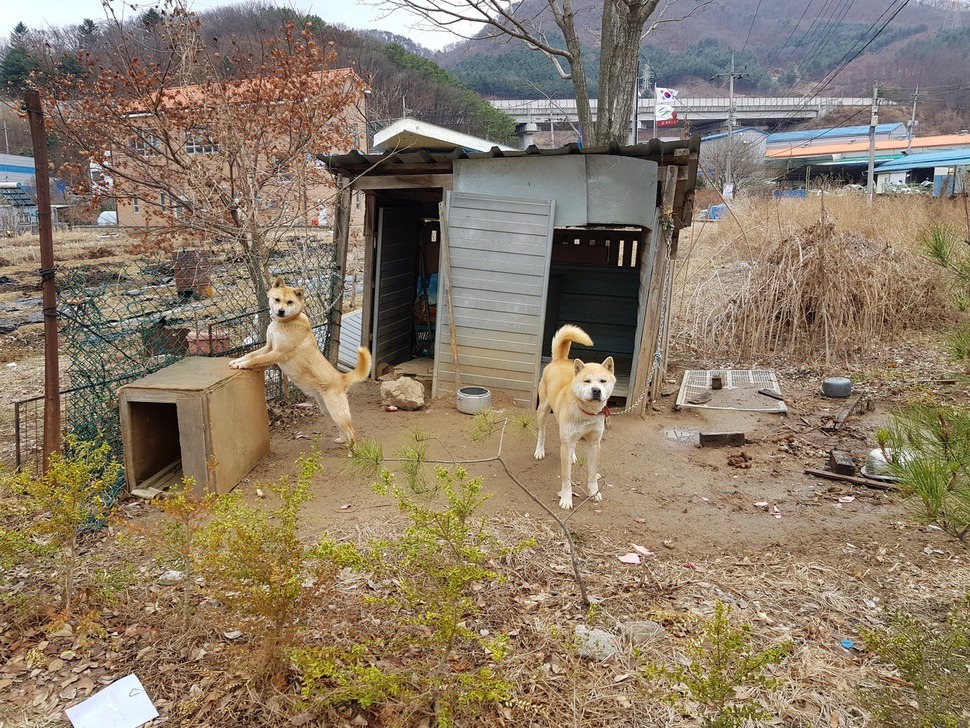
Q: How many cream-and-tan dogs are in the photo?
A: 2